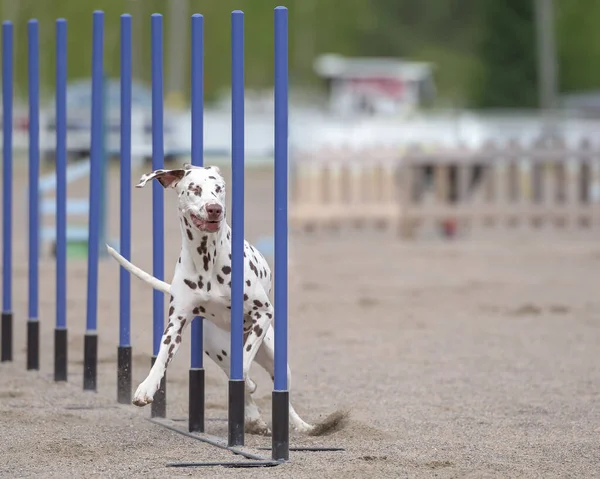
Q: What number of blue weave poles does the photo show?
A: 9